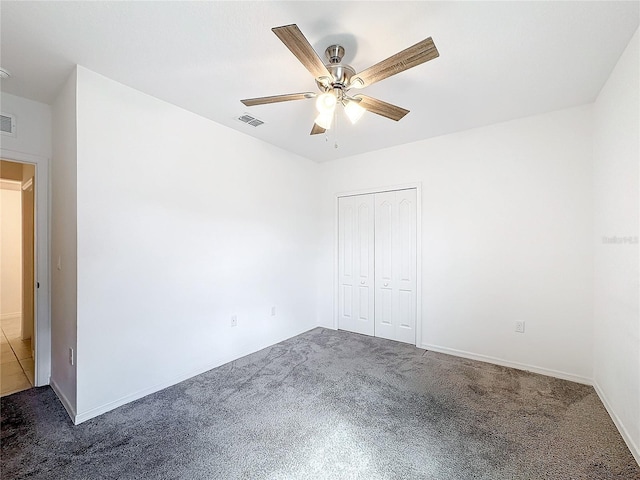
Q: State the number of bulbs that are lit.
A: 3